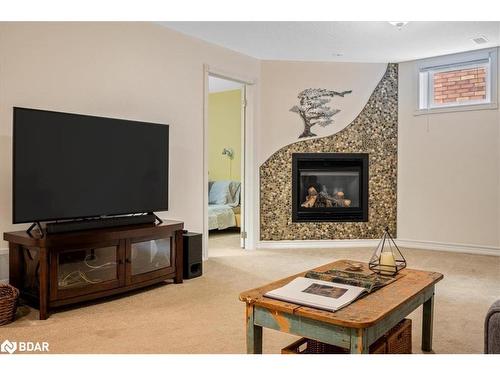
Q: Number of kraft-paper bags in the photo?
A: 0